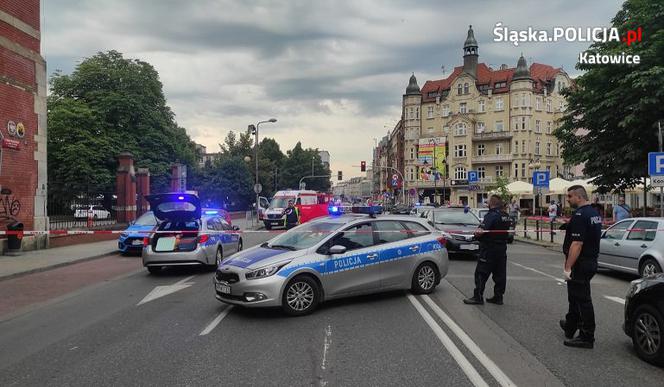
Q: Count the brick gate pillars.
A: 3